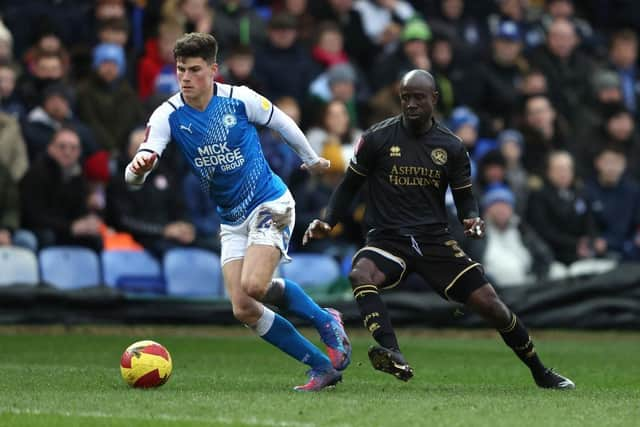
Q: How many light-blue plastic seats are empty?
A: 5